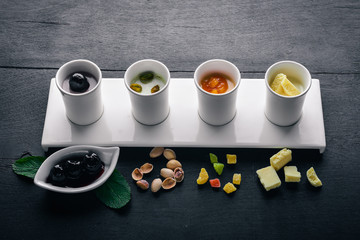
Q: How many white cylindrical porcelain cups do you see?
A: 4